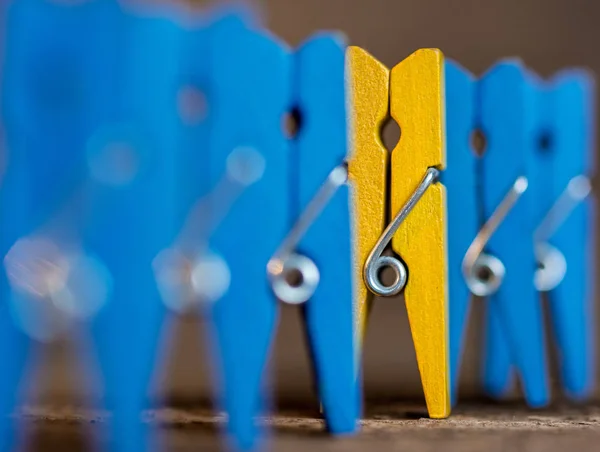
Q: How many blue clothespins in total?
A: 5